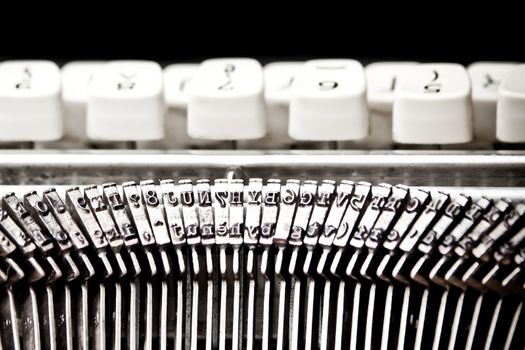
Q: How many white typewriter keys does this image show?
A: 11